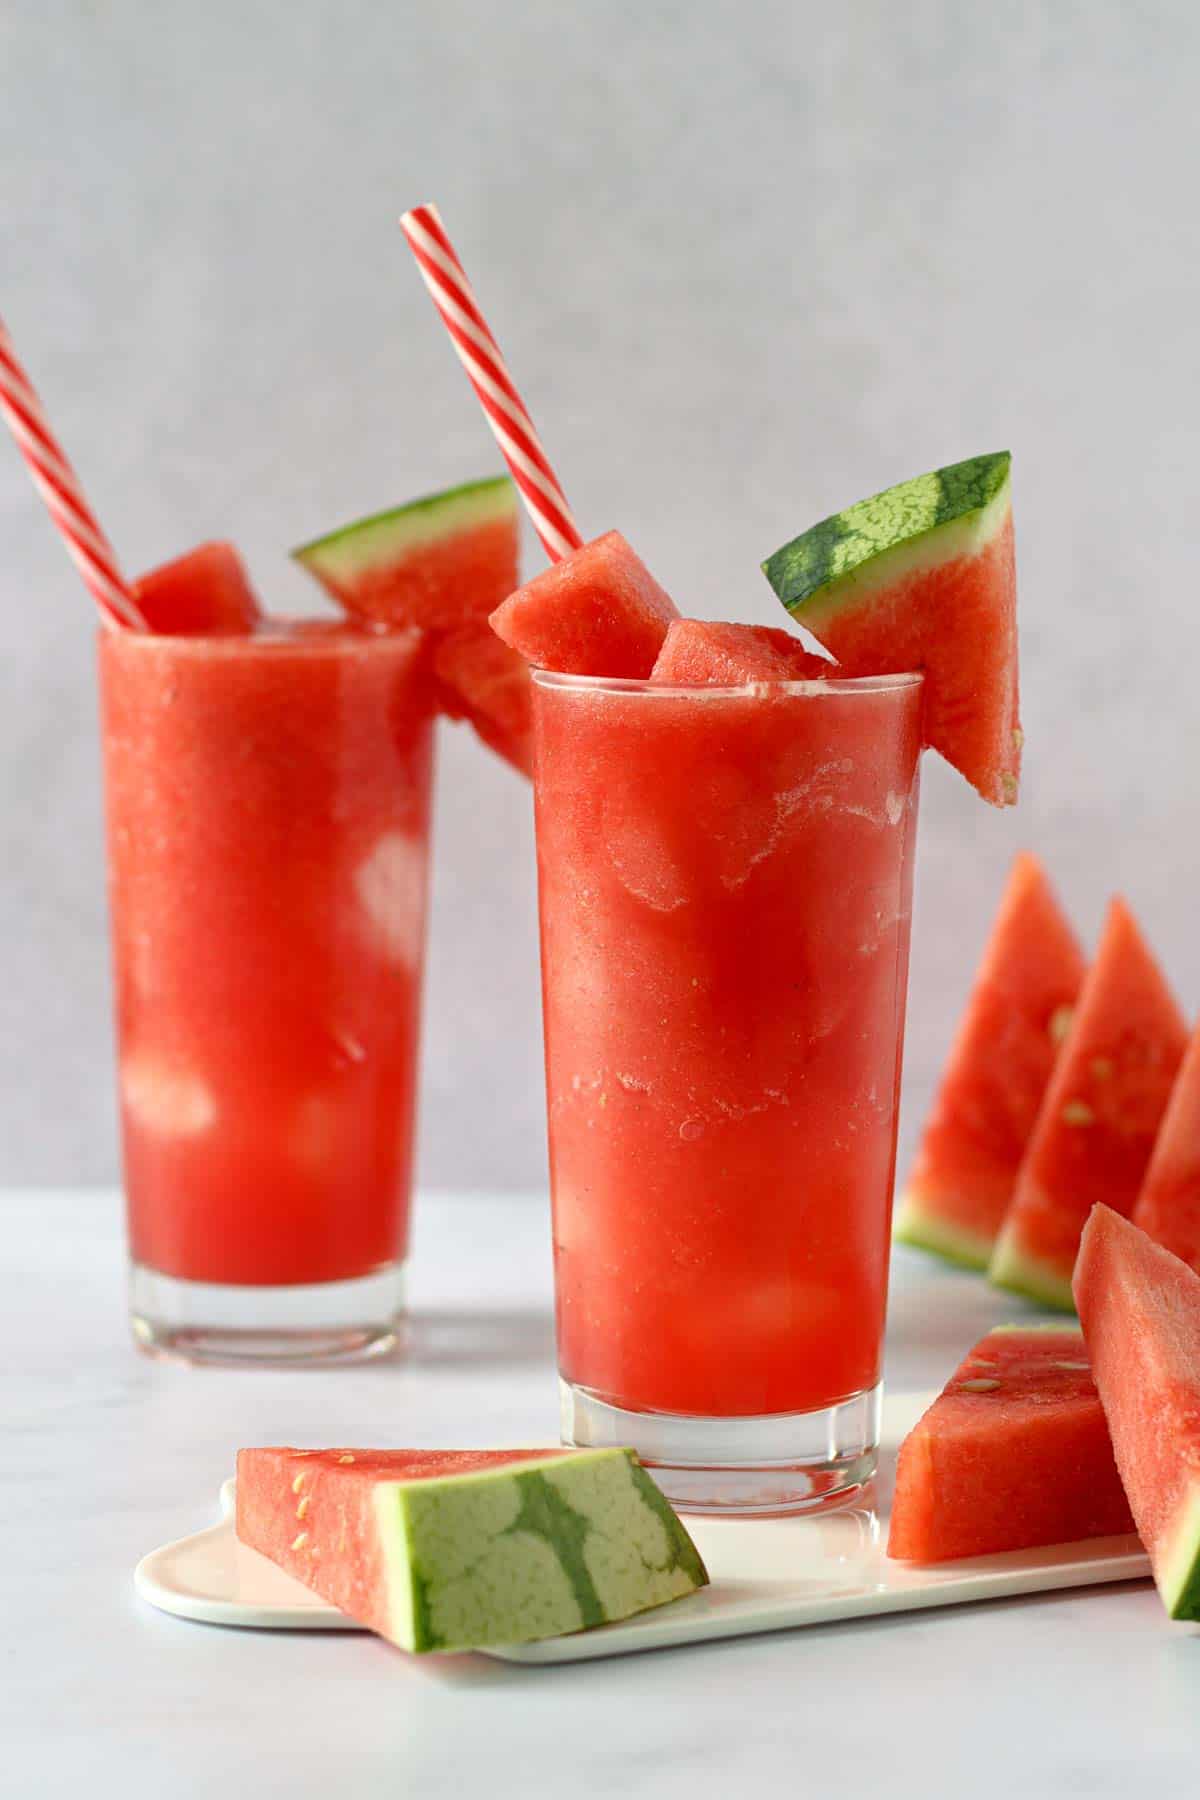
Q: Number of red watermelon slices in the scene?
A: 8